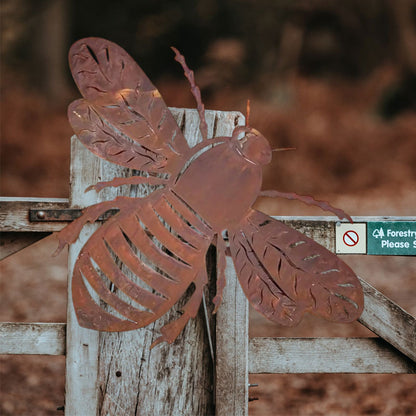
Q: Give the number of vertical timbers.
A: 3